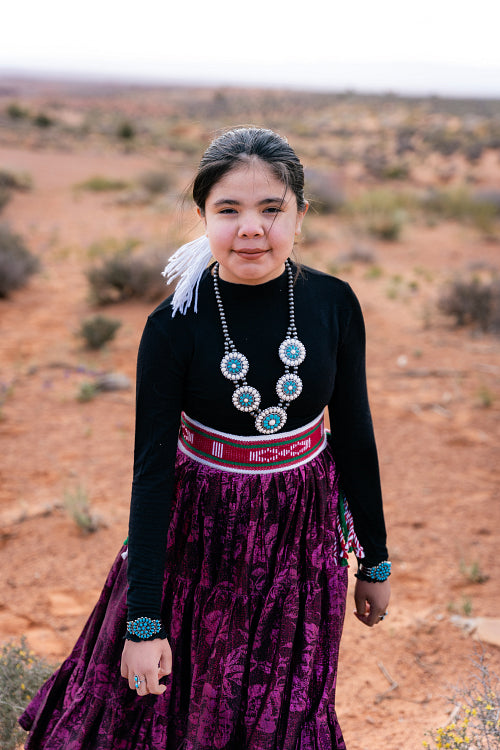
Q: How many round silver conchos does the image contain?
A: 5